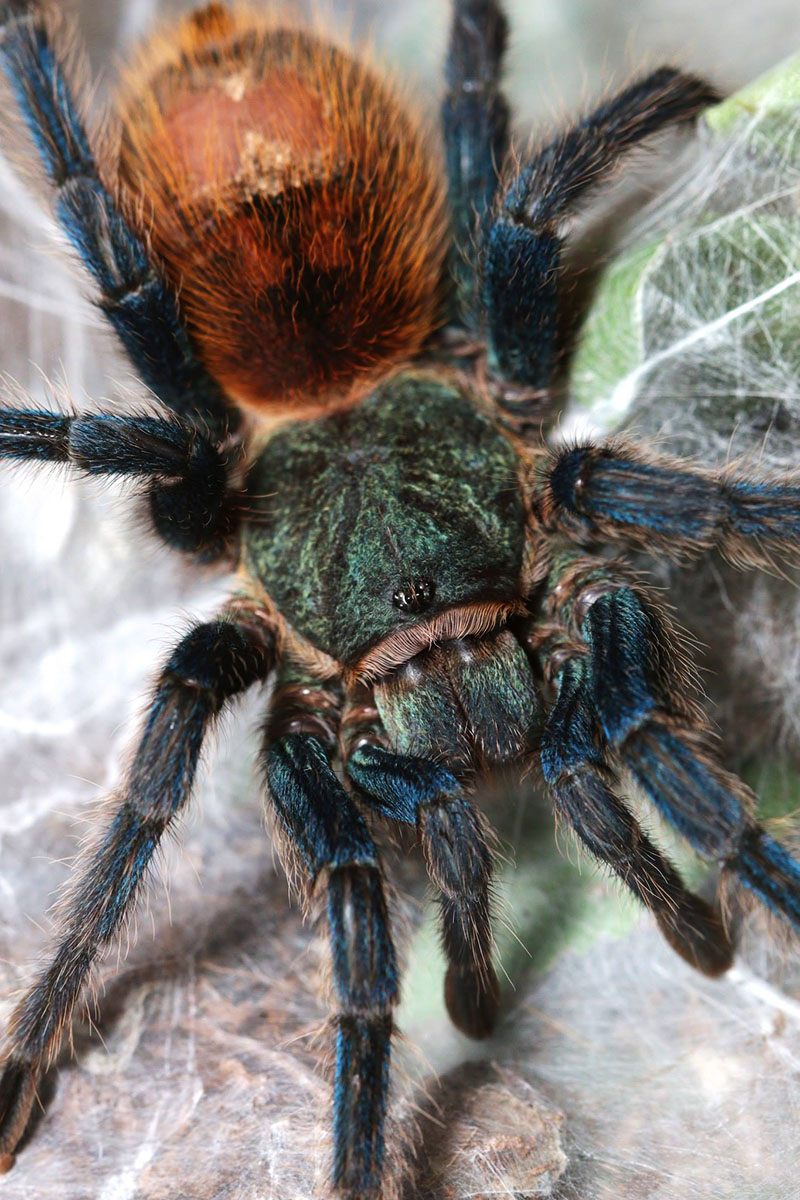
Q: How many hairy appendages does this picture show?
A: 10